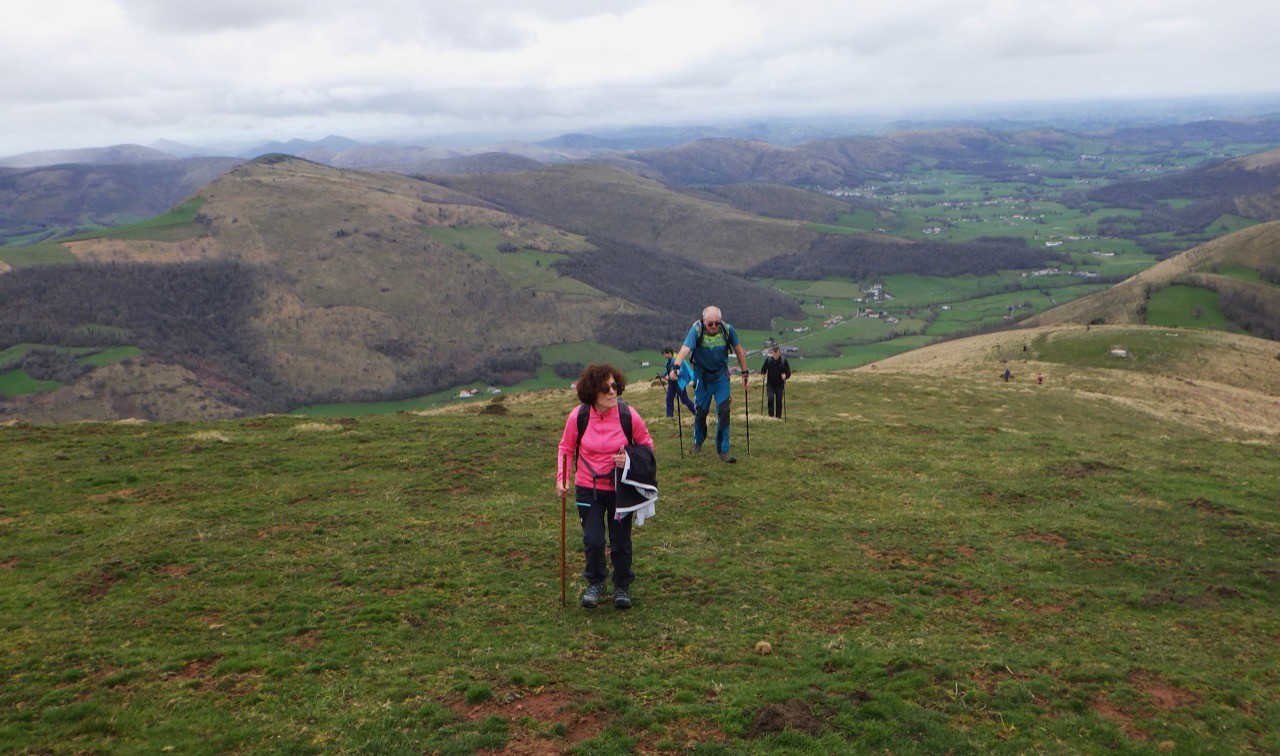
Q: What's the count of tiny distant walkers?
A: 2